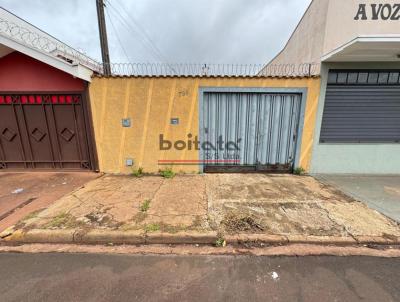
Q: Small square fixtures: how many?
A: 3